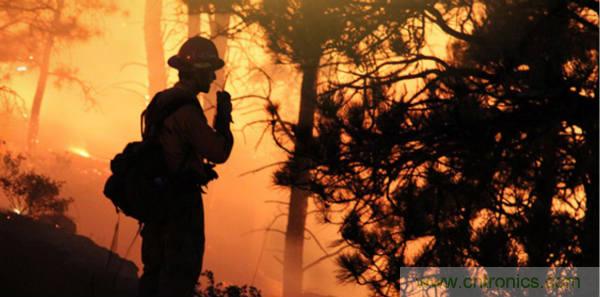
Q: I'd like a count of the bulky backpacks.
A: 1